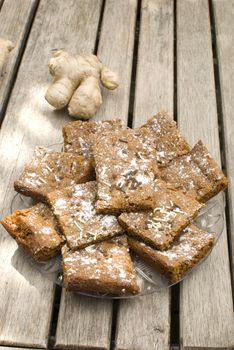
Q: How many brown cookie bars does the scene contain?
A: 10